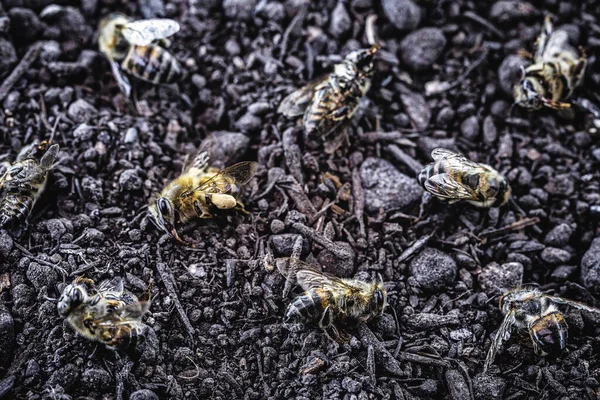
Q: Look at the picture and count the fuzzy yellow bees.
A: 9